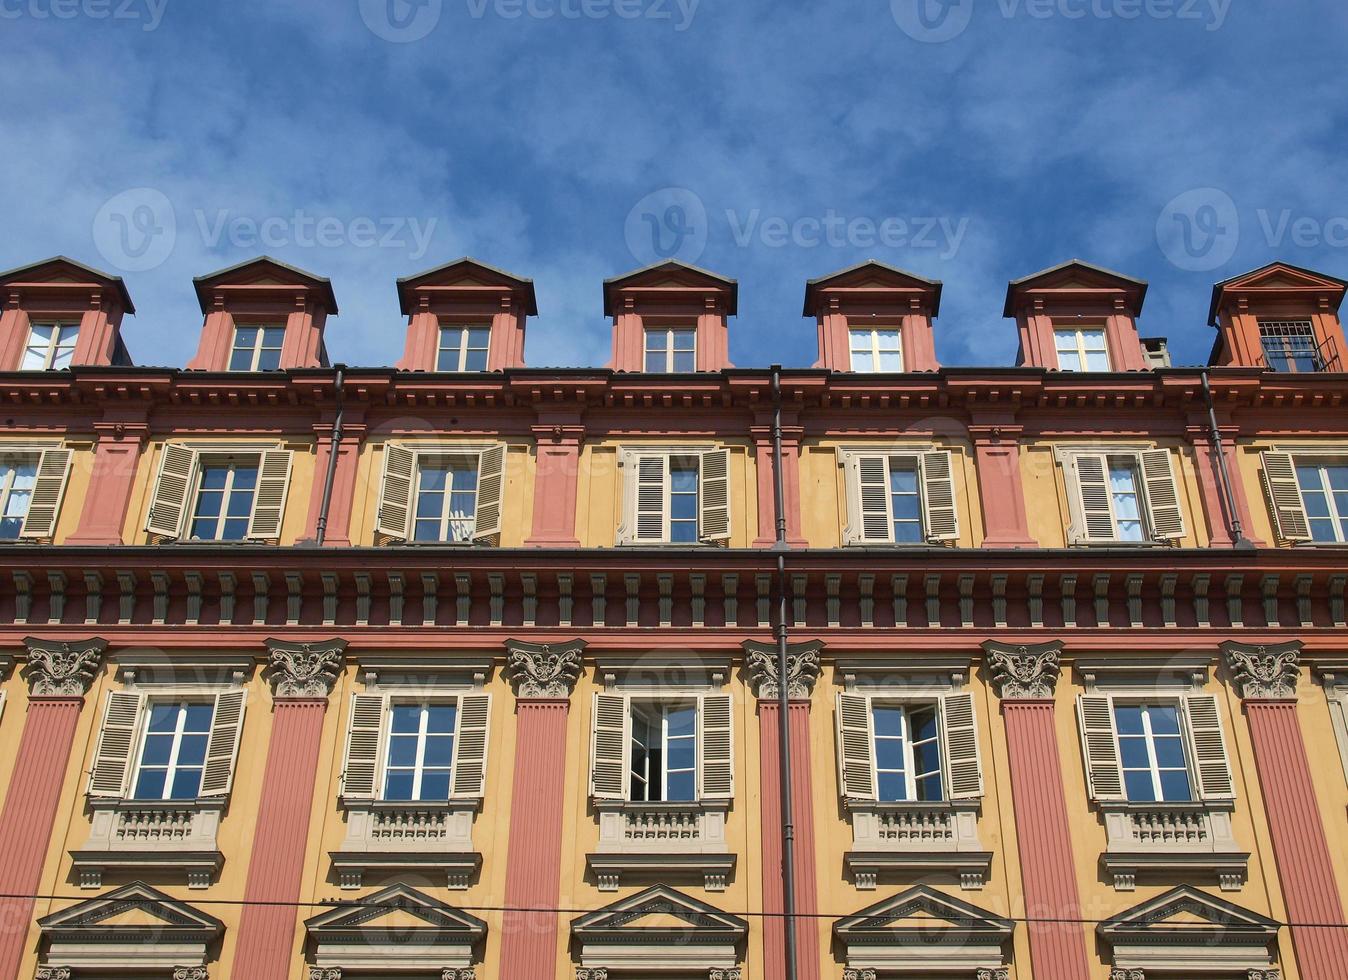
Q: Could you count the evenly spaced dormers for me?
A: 7